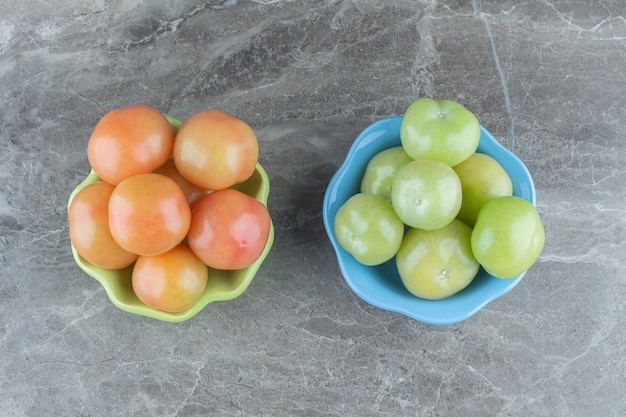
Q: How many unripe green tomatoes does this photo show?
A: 7